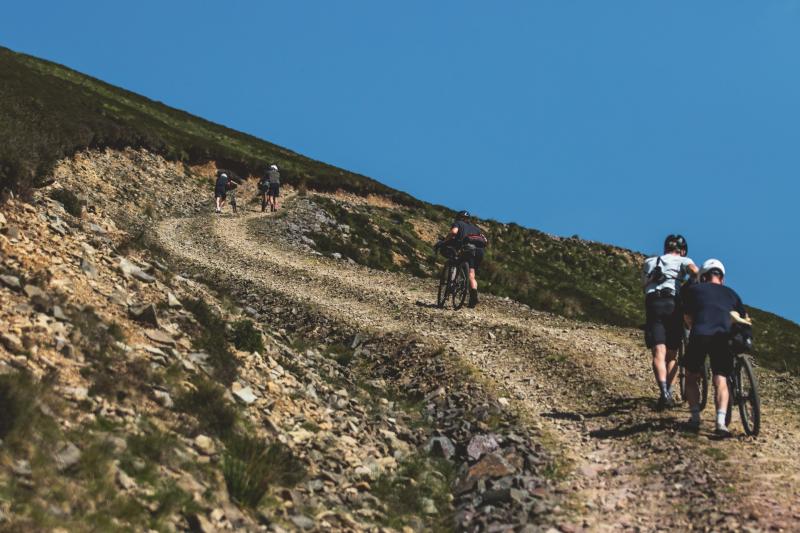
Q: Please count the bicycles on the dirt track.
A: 5